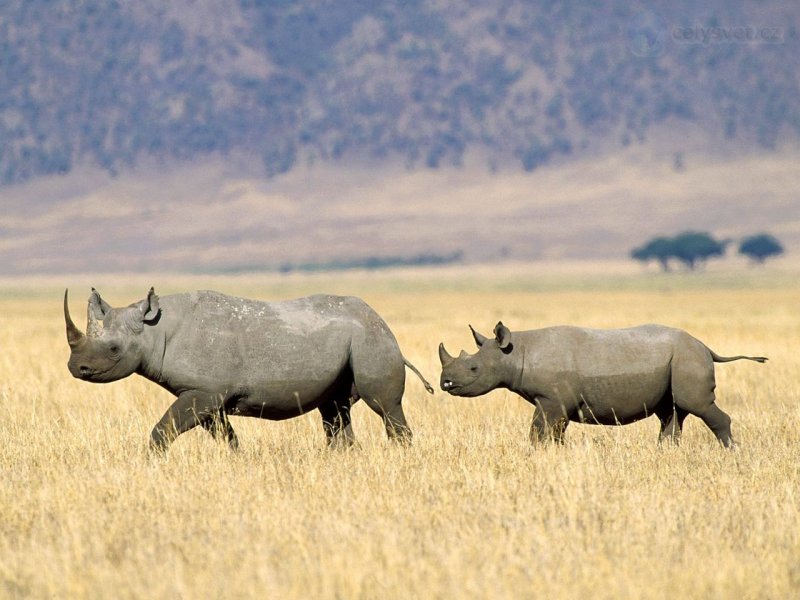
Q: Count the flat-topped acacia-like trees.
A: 3